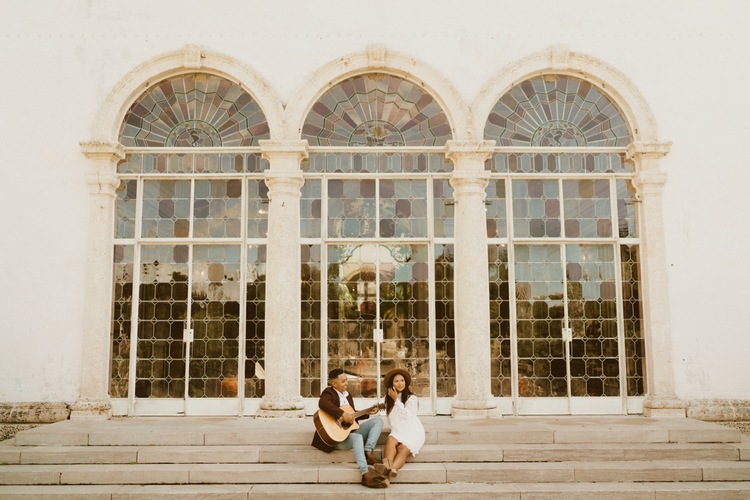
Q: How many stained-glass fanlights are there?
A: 3